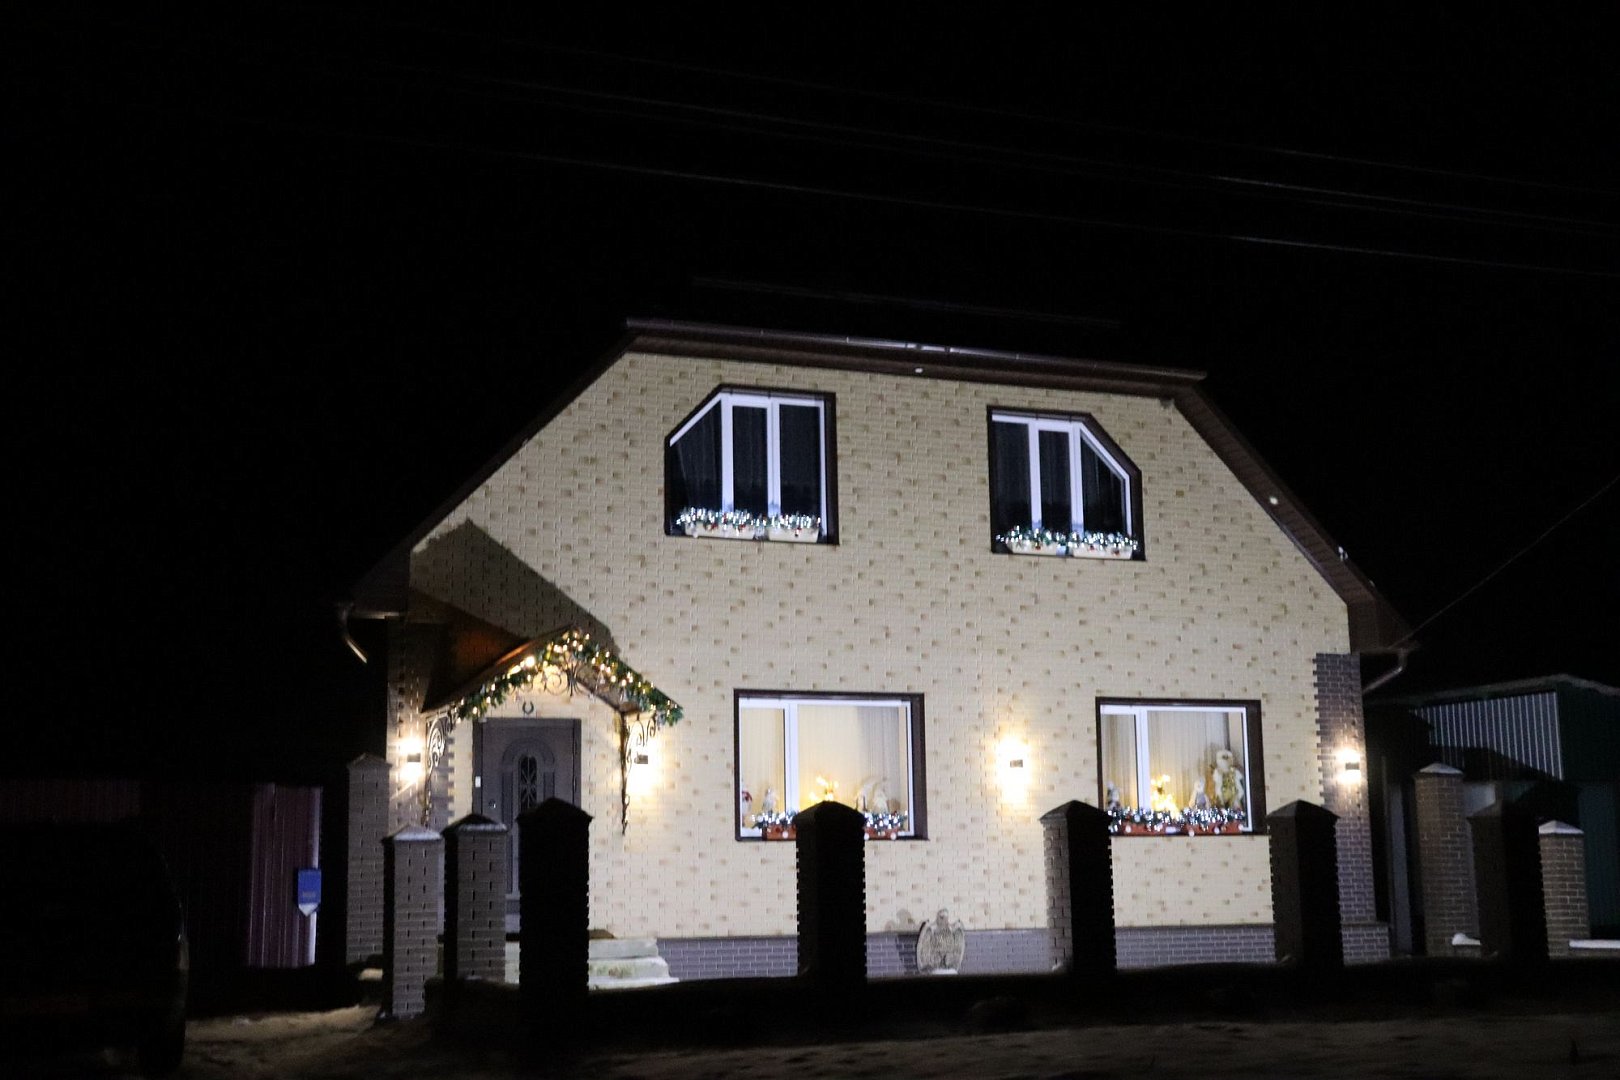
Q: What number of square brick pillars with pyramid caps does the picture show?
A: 10